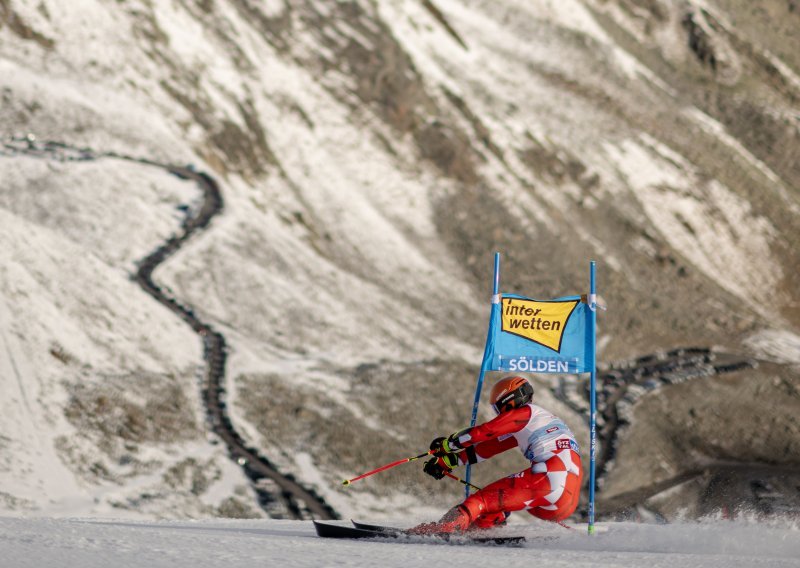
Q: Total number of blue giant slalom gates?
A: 1